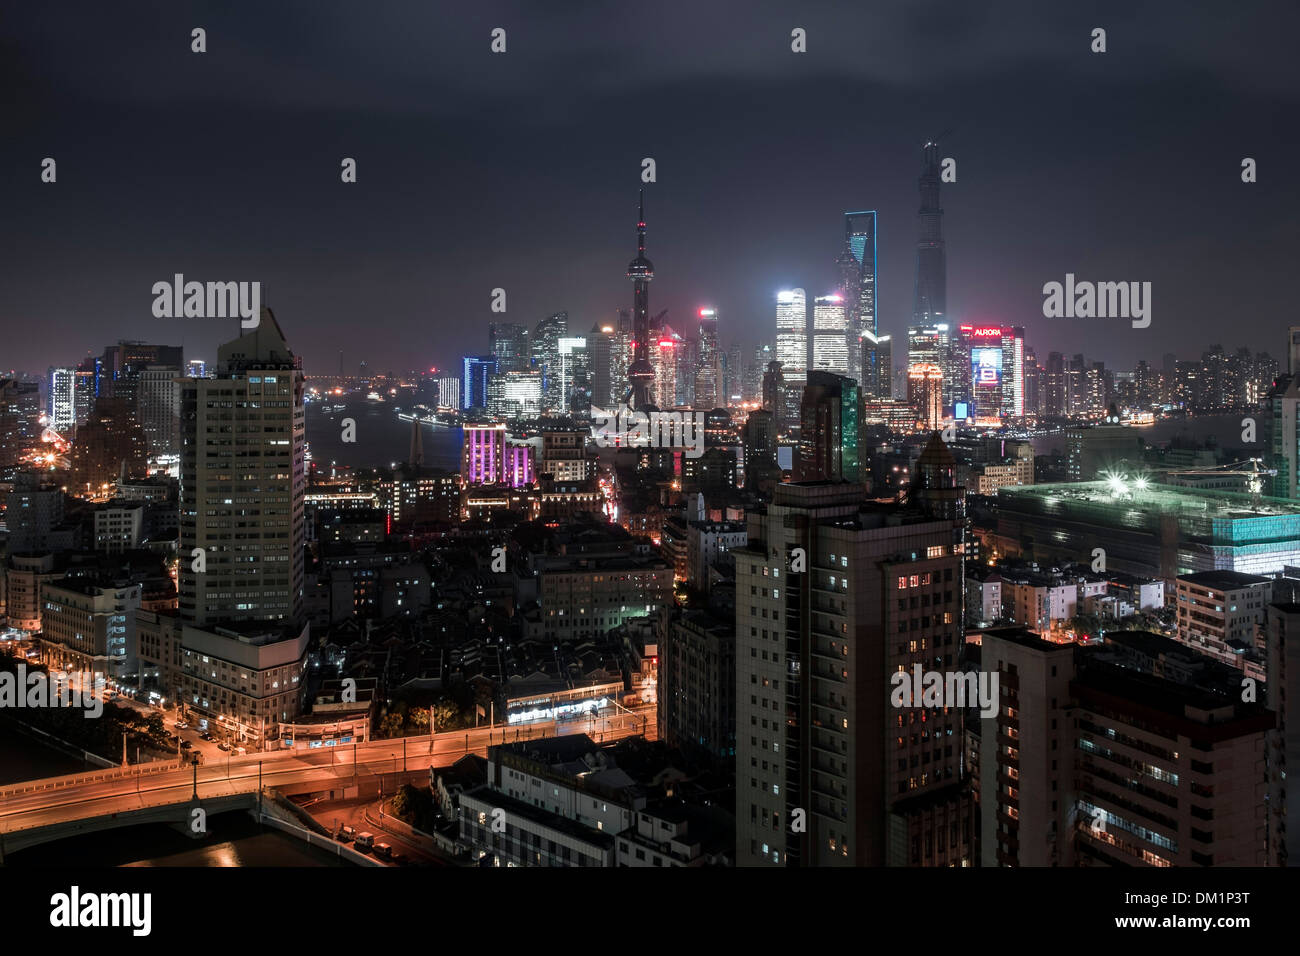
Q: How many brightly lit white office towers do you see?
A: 2